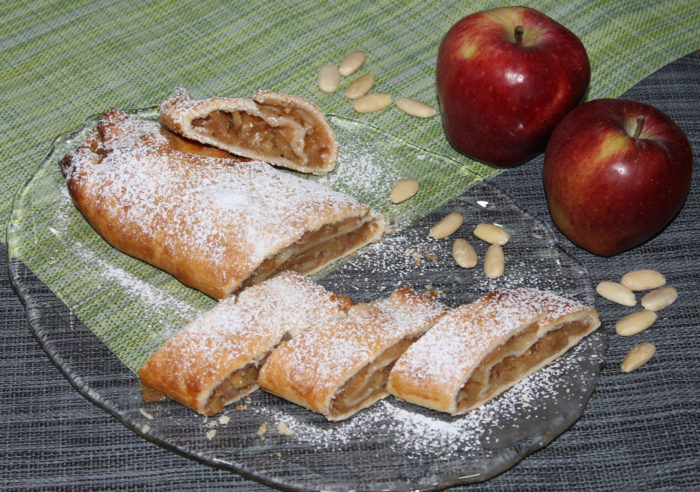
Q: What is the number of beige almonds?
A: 15